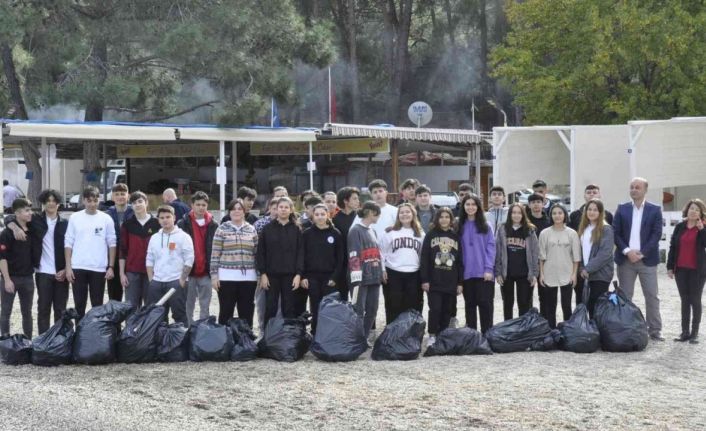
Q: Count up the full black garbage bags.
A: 14